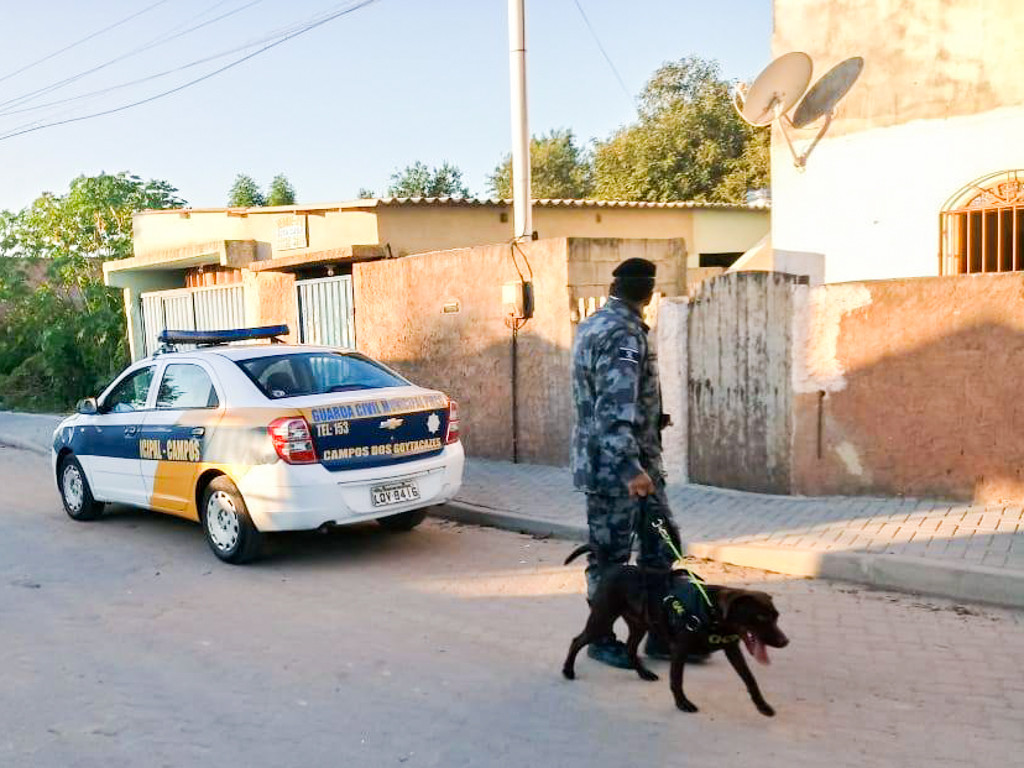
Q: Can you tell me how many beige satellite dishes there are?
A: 1